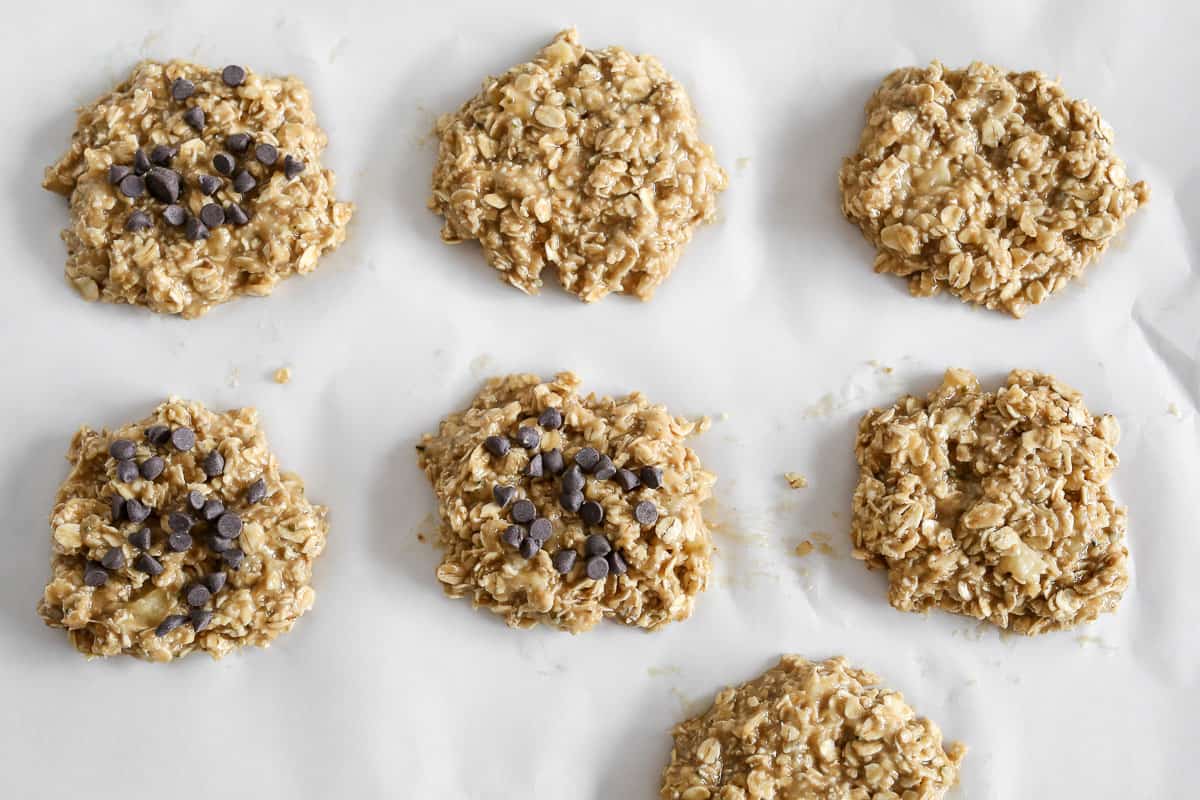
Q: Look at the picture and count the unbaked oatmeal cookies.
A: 7